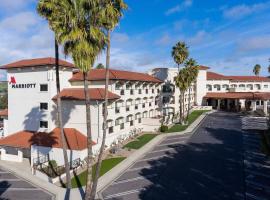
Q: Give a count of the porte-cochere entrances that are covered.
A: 1